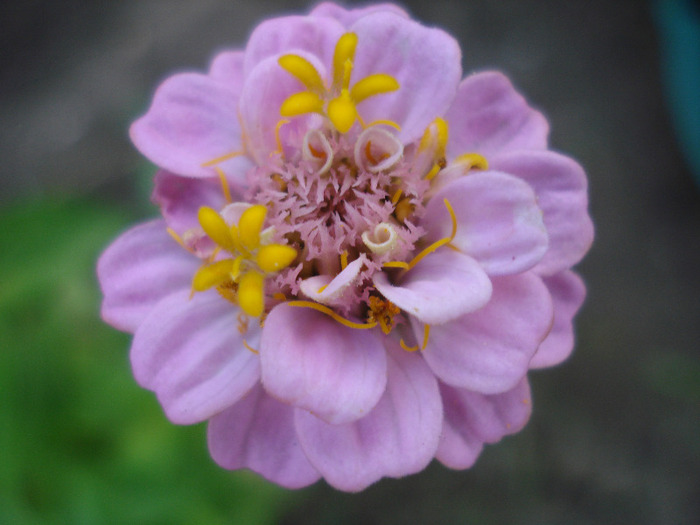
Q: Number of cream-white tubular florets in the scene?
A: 3